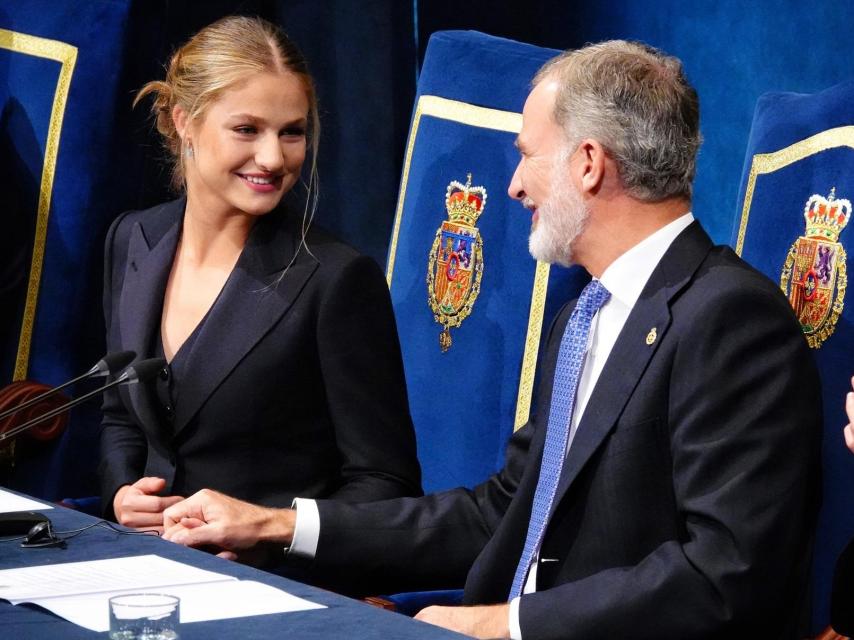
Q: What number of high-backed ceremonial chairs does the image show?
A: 3